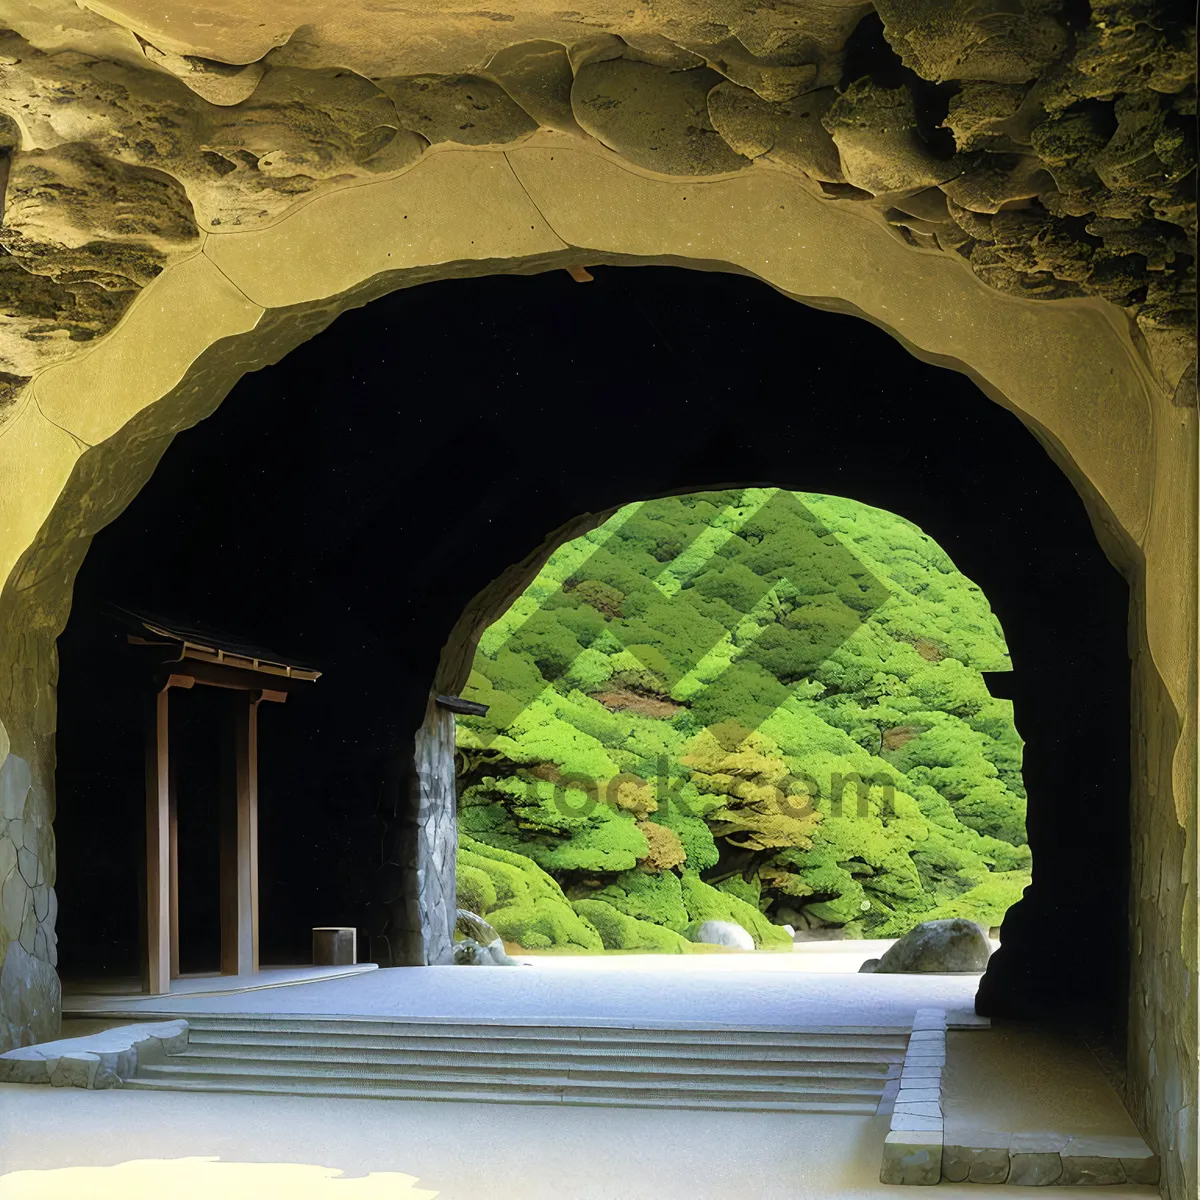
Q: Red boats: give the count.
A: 0